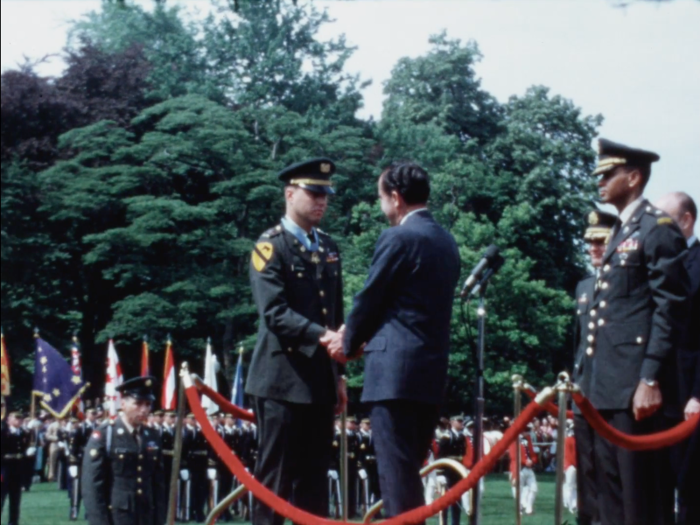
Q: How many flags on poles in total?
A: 8